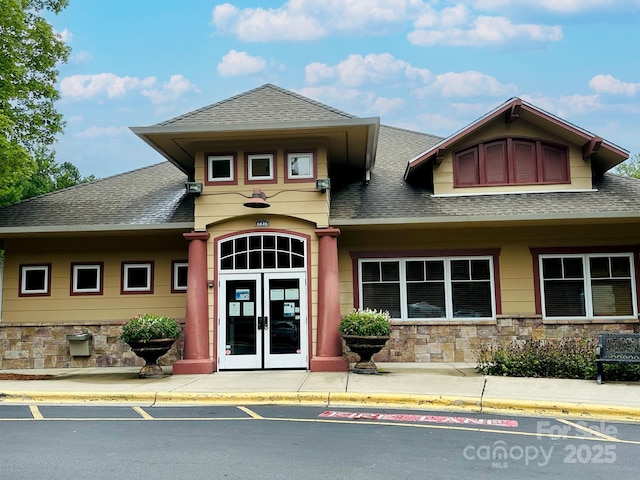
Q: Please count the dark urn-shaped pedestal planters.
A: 2